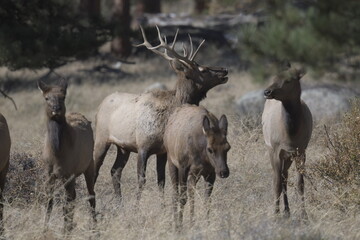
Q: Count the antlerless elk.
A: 3